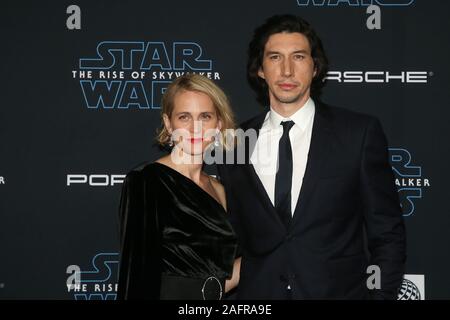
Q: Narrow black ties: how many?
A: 1